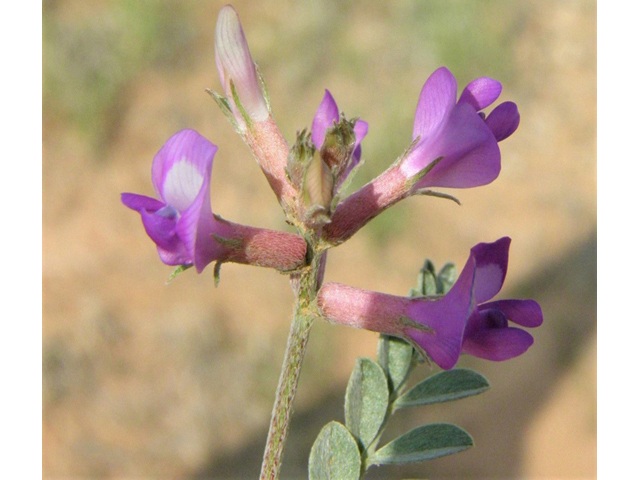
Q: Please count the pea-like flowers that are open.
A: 3